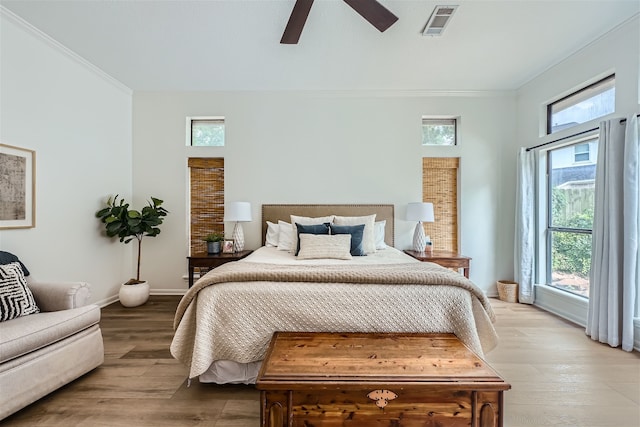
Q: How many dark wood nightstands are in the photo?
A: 2